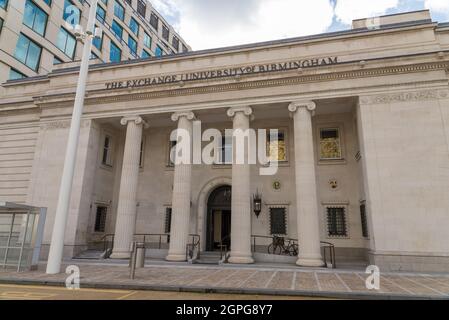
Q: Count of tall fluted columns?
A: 4